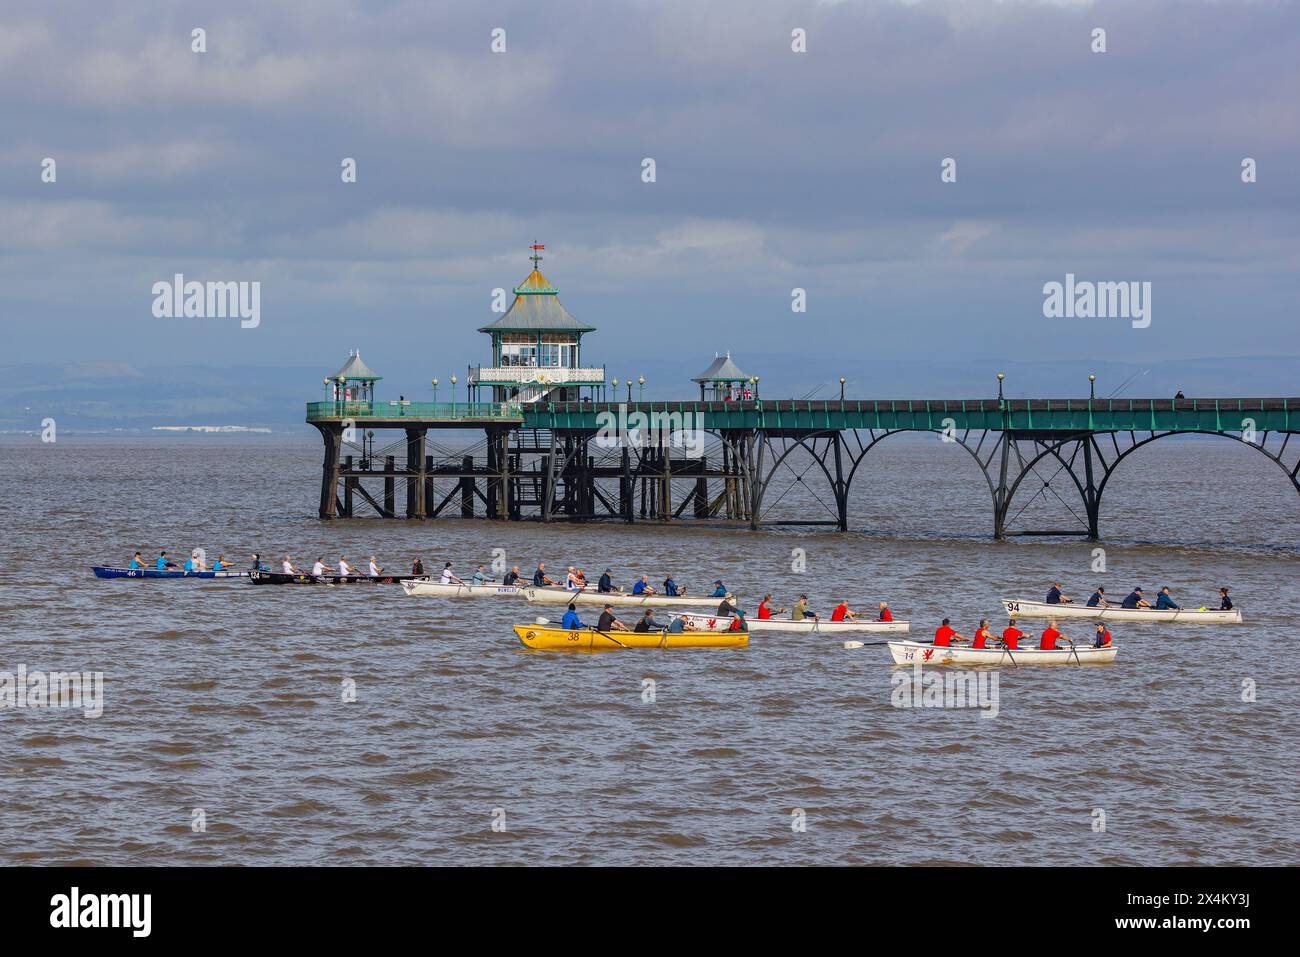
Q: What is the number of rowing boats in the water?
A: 8